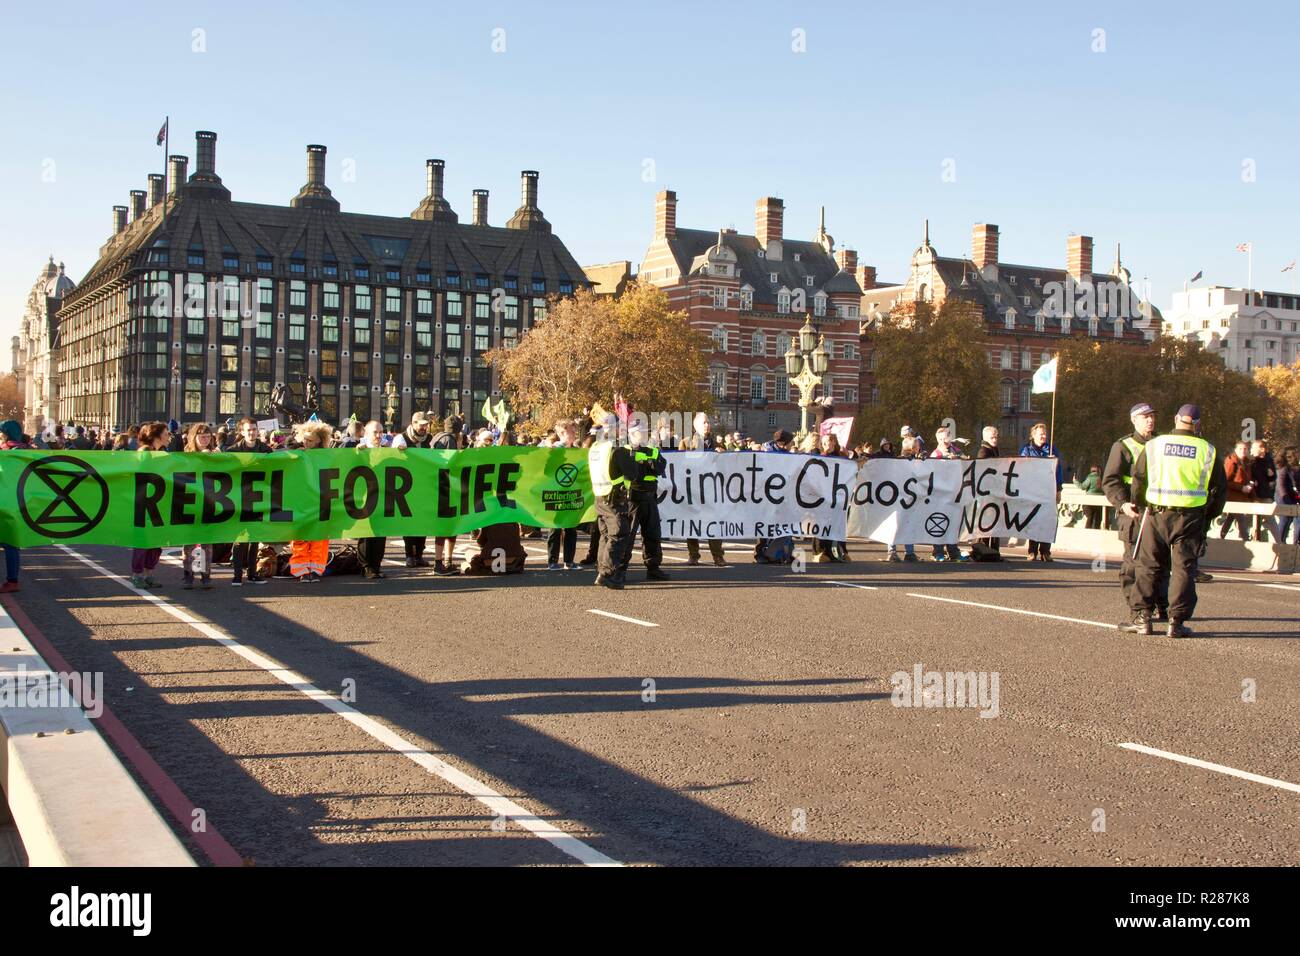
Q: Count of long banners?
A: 2